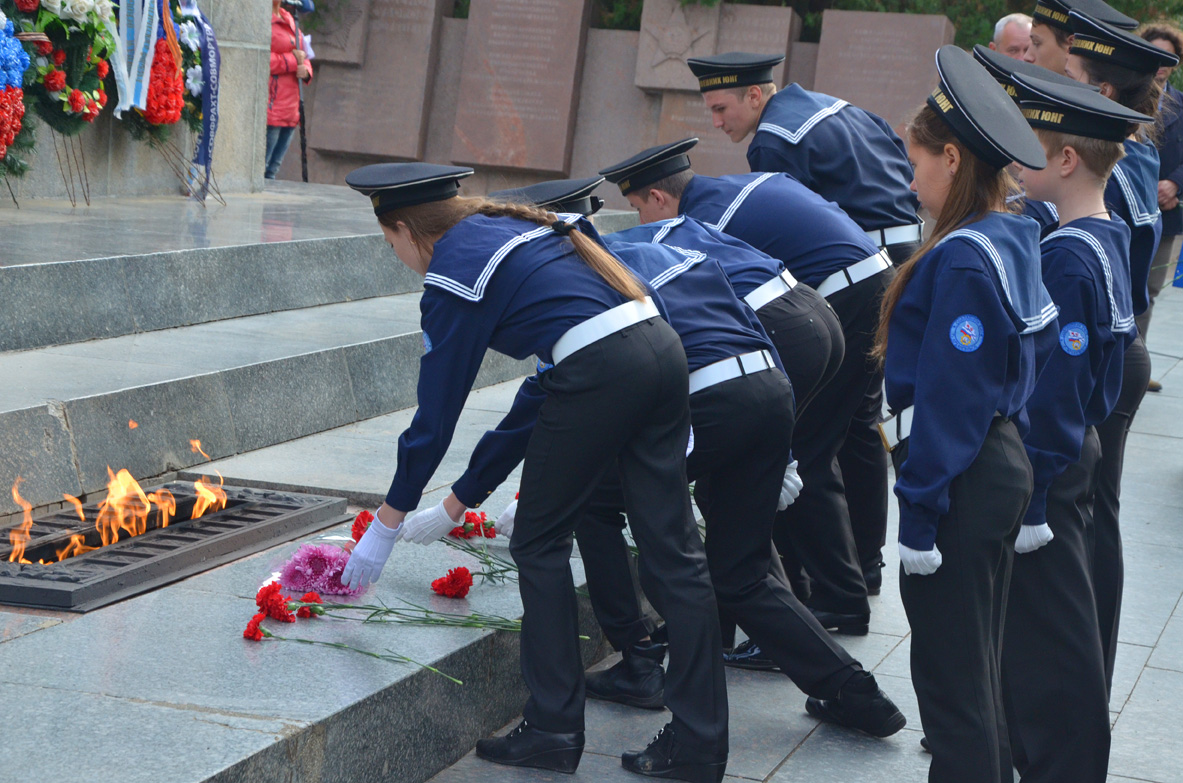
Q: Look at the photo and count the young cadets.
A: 10